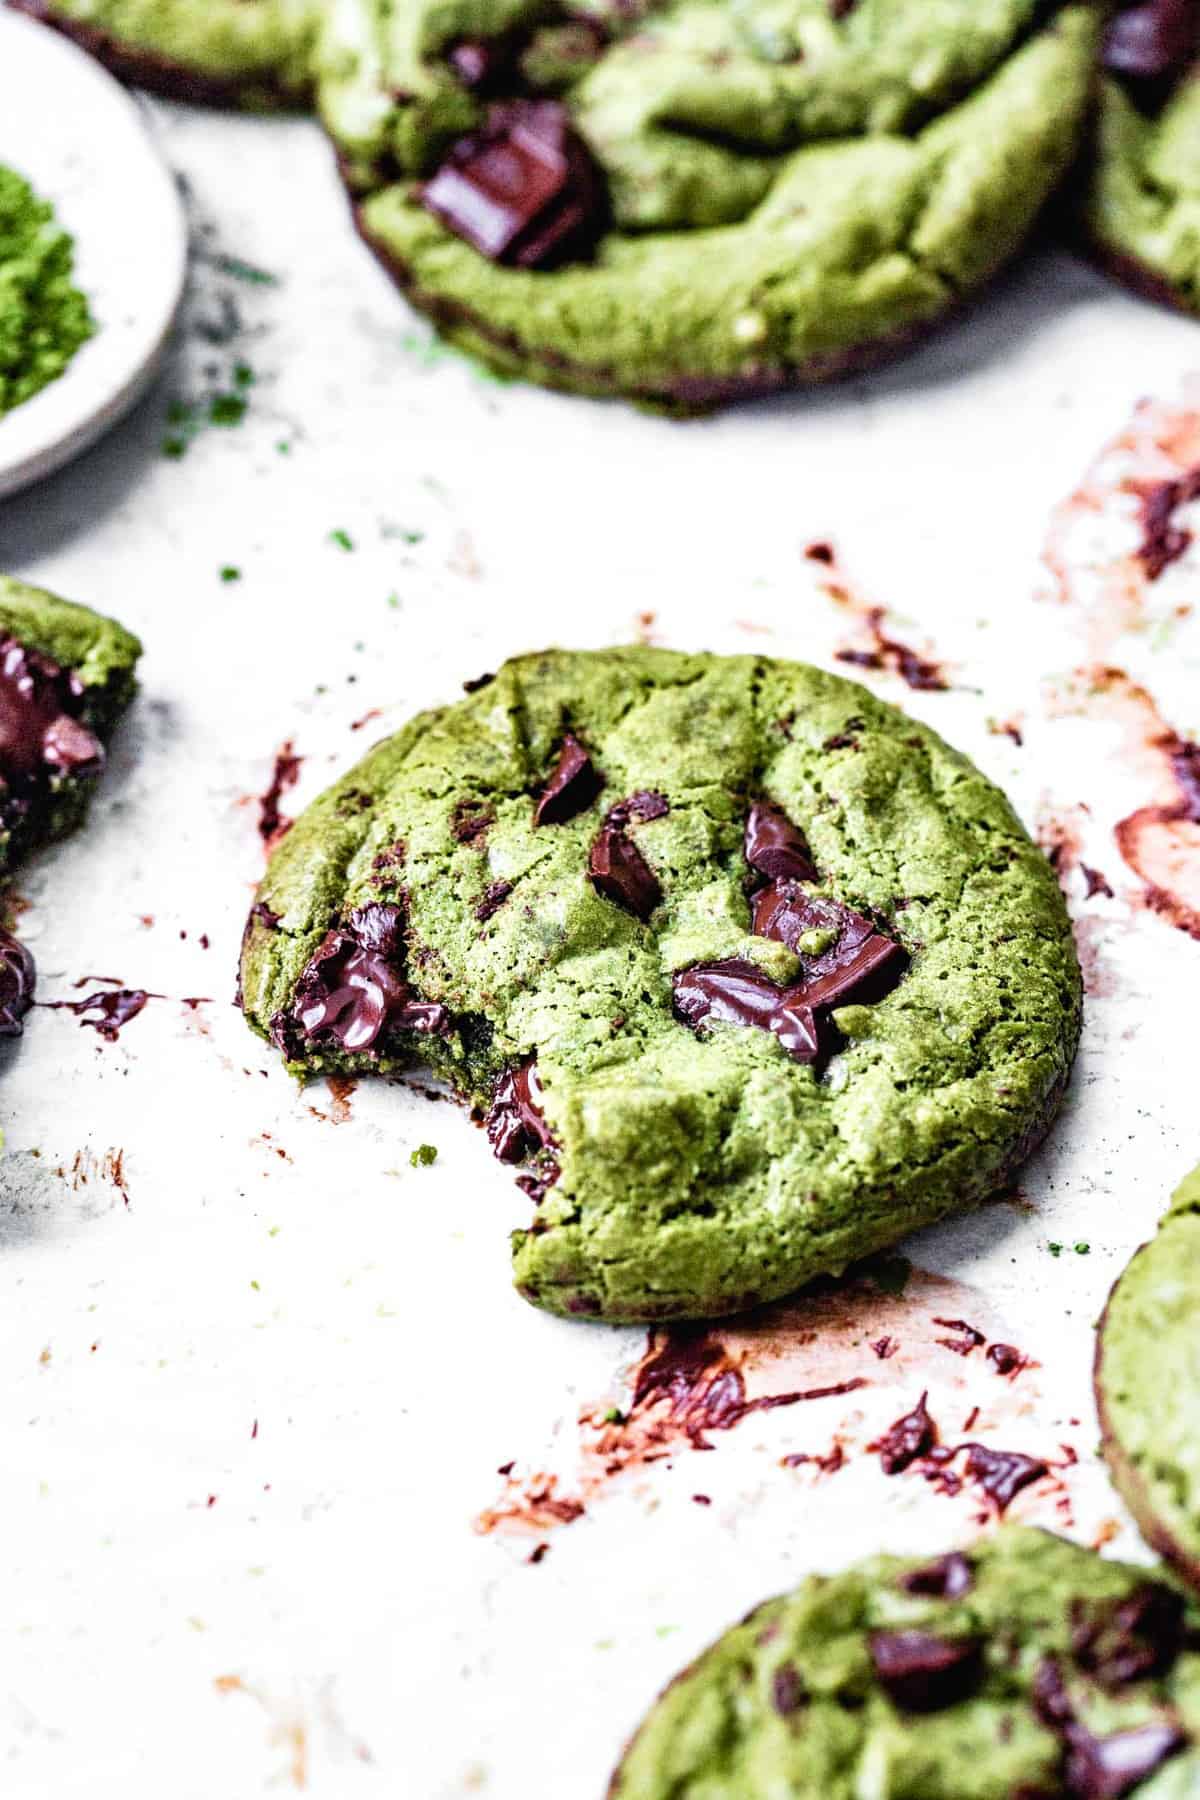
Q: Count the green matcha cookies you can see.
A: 7